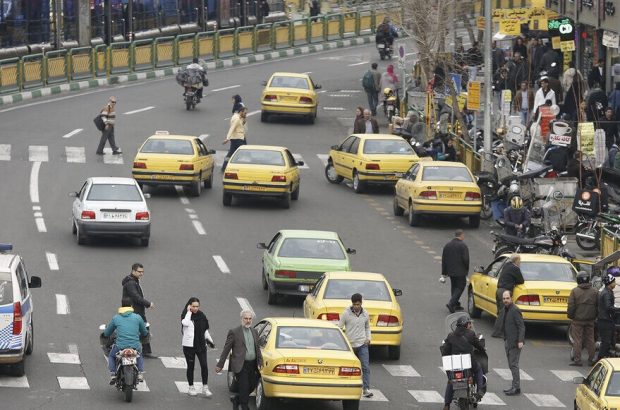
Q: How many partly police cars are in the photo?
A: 1